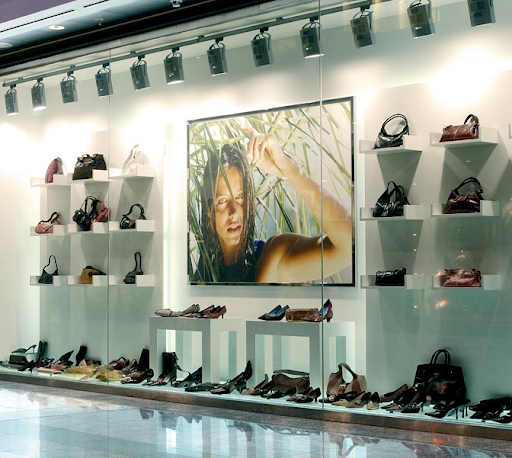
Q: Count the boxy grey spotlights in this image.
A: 12